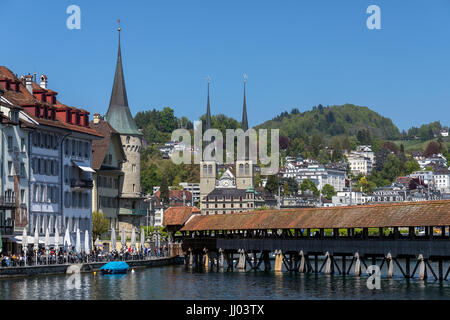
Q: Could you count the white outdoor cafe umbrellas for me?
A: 11